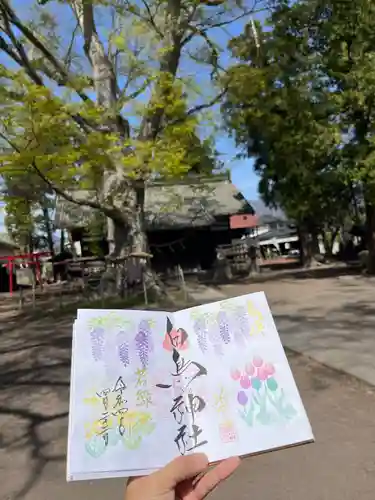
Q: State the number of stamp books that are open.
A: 1